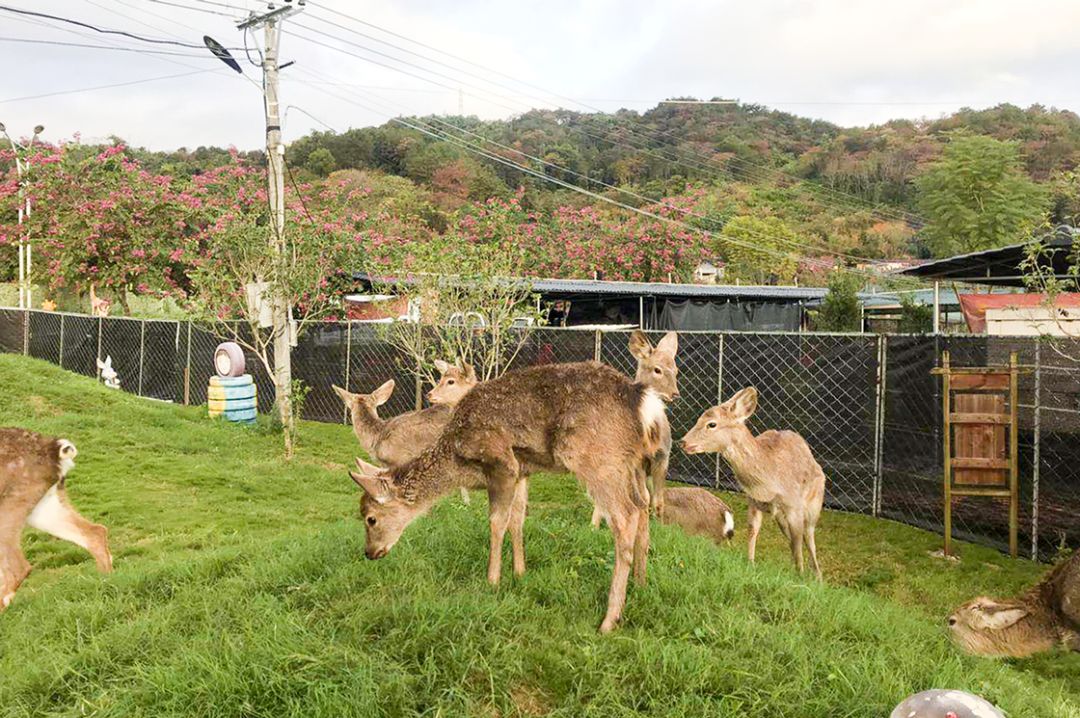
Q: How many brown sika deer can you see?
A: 8